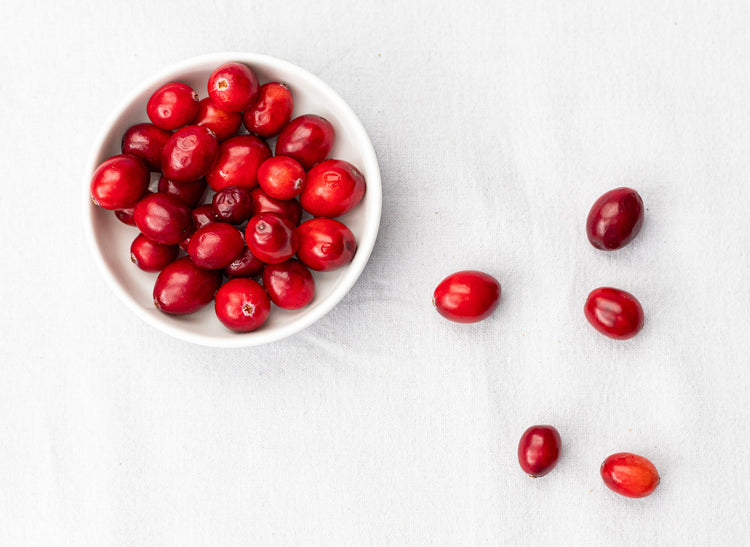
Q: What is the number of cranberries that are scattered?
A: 5